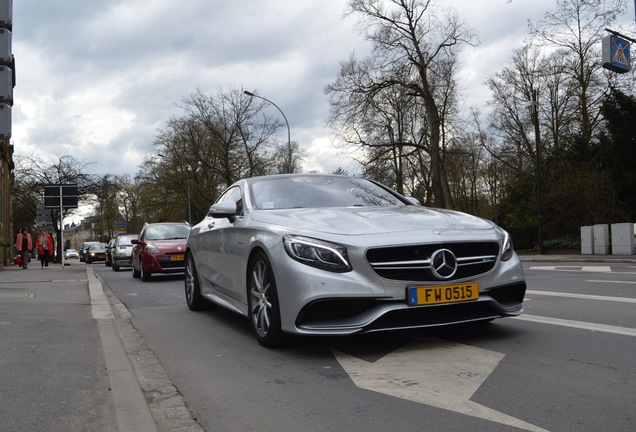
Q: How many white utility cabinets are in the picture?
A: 3